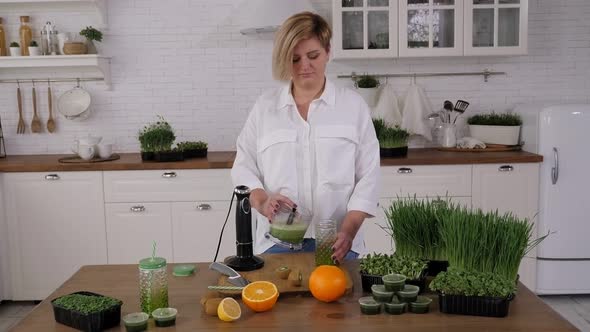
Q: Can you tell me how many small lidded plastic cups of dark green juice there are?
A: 8